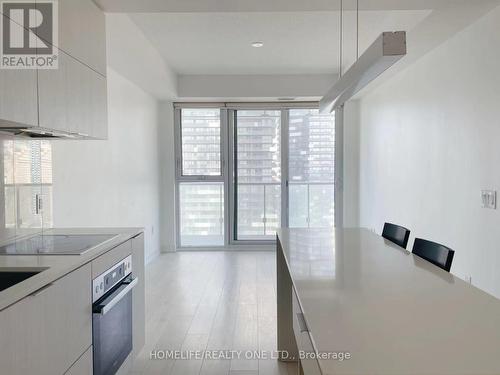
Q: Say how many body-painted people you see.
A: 0